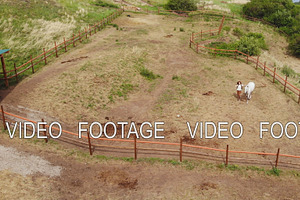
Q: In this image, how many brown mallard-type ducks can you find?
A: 0